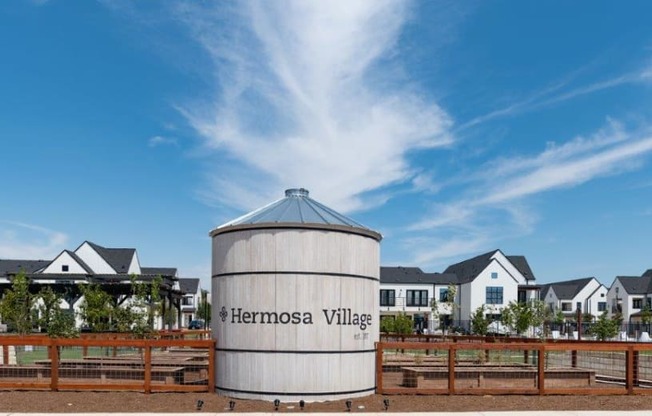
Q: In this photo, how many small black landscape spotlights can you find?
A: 6